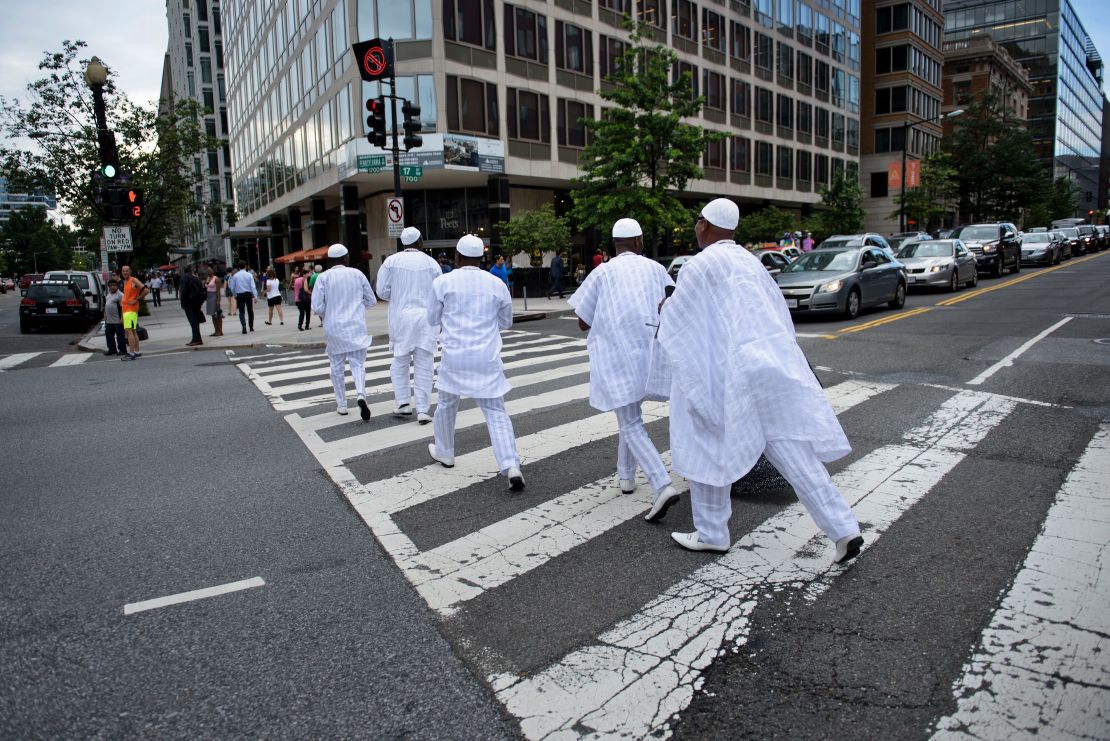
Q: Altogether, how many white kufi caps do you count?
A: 5